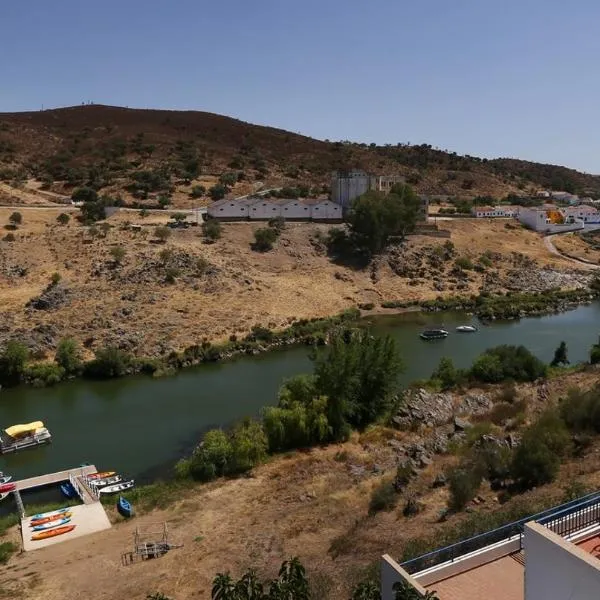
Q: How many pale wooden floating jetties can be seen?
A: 1